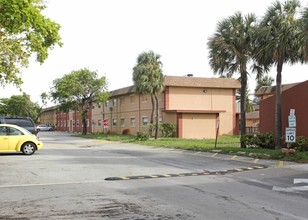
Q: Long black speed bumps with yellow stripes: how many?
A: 1